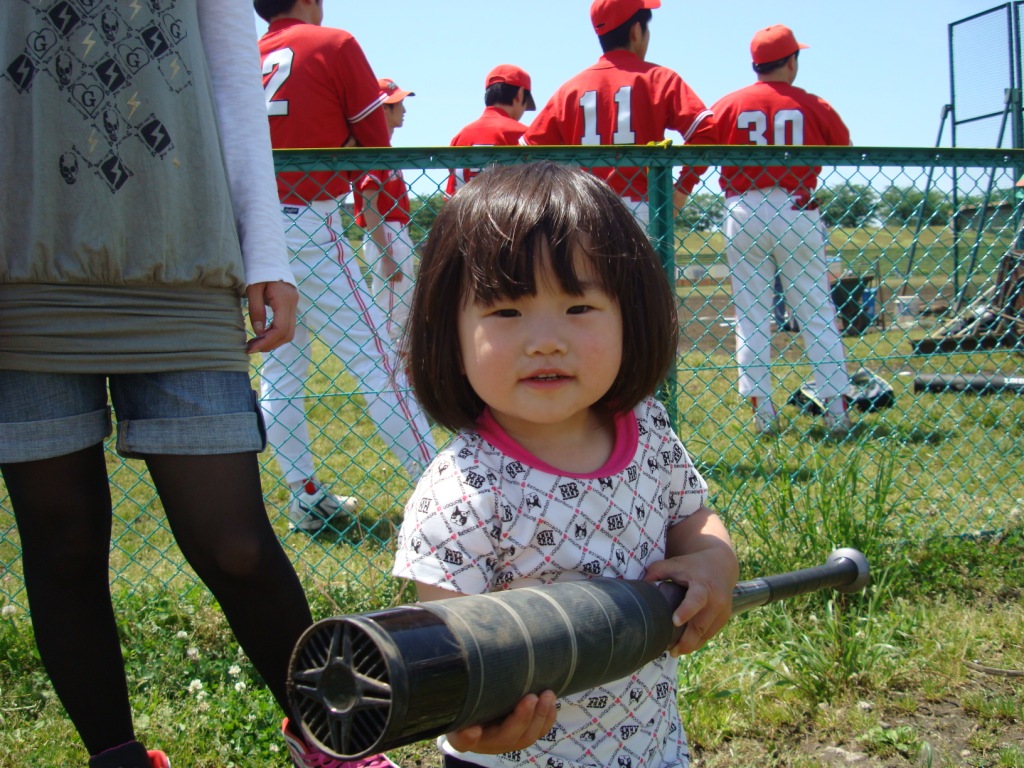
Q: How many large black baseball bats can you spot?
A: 1